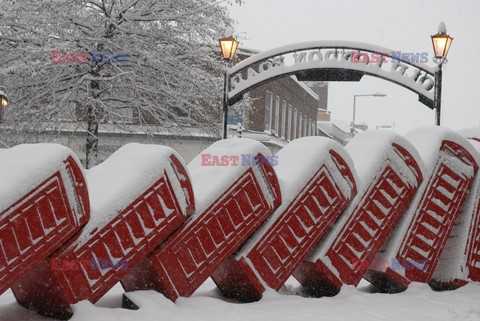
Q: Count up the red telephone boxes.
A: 7